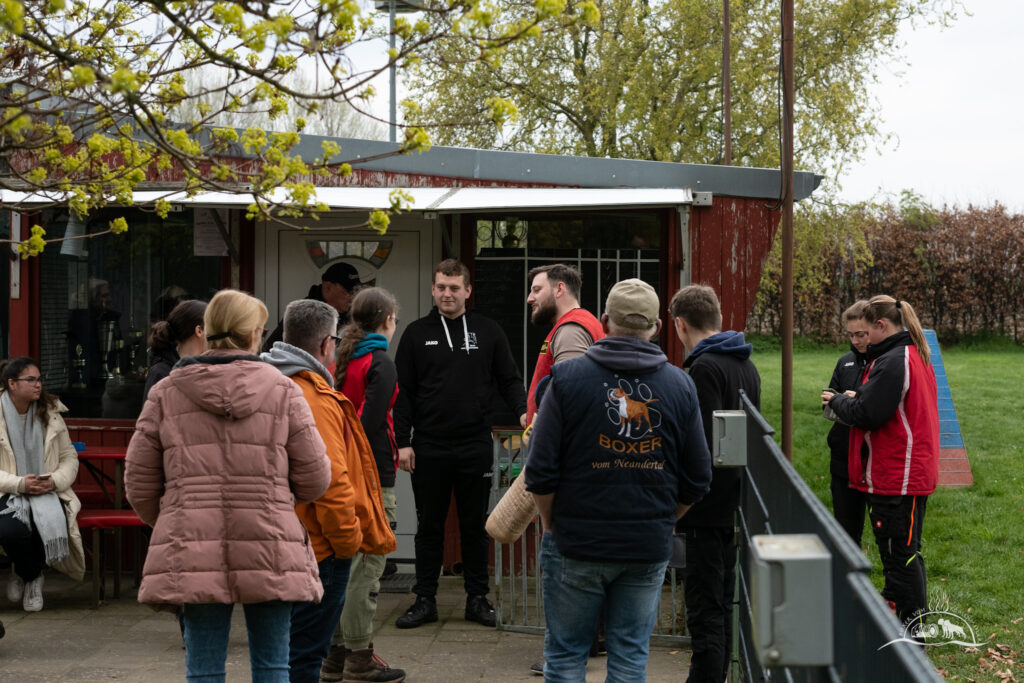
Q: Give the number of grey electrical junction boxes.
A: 2